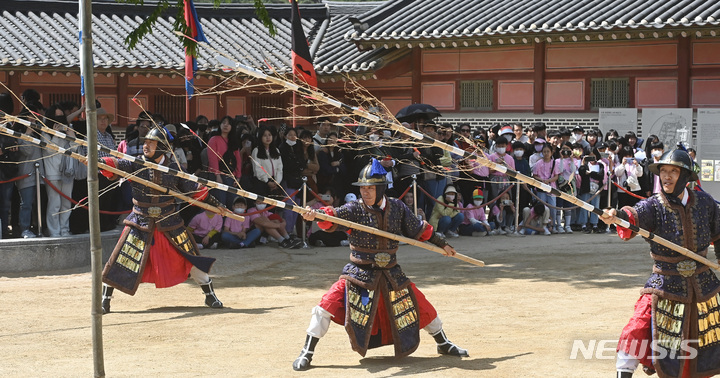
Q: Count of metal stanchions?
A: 5